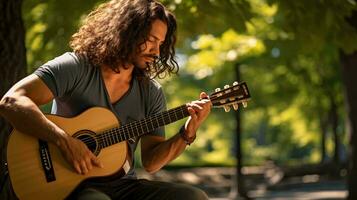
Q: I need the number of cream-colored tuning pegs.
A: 6